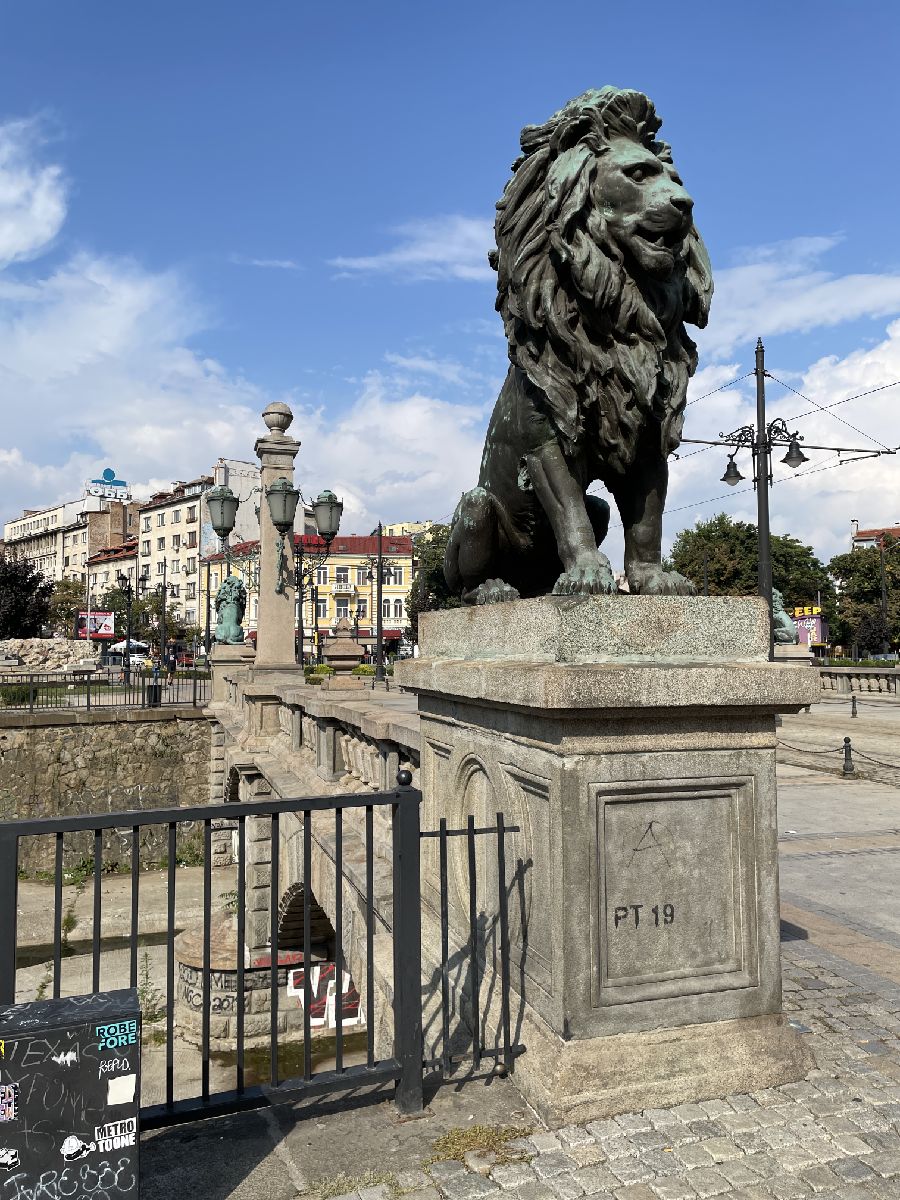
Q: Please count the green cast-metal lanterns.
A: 3